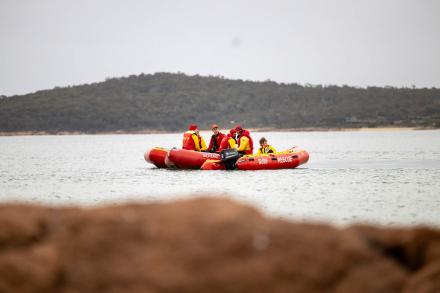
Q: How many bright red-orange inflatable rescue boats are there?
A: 2